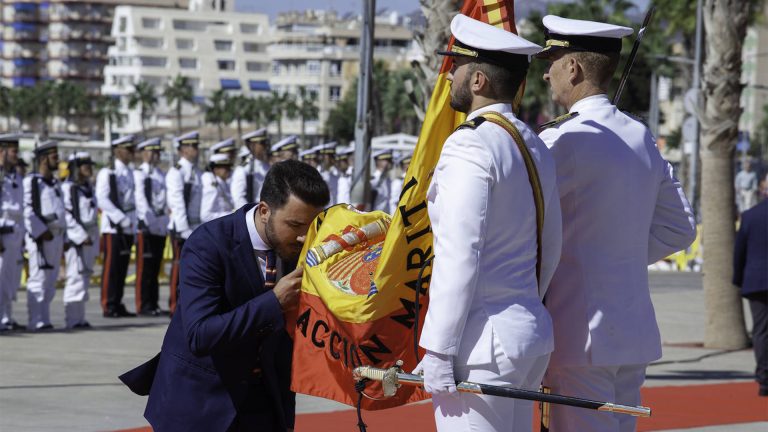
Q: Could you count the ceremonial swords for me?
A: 2